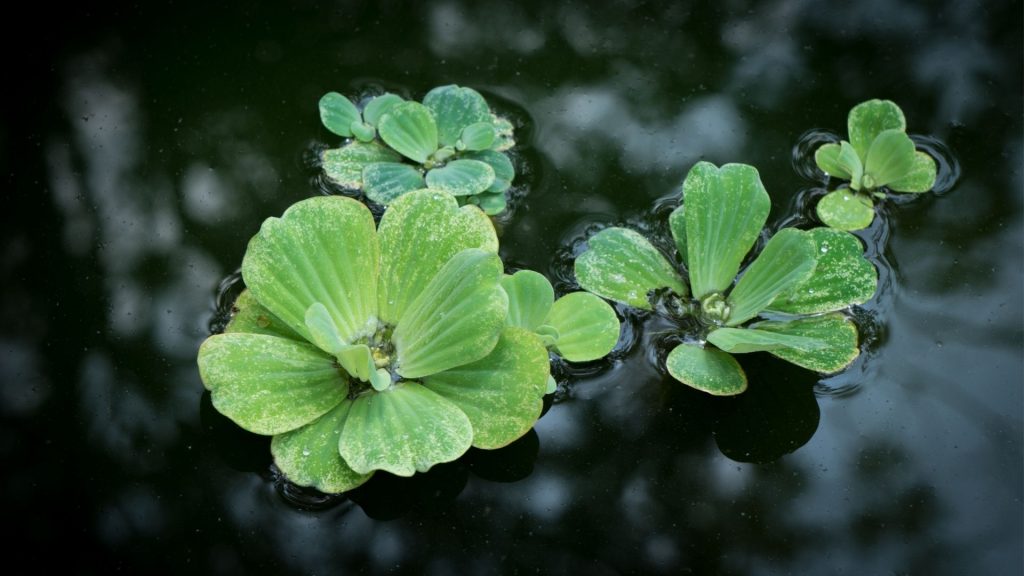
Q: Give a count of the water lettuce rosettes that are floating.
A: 5